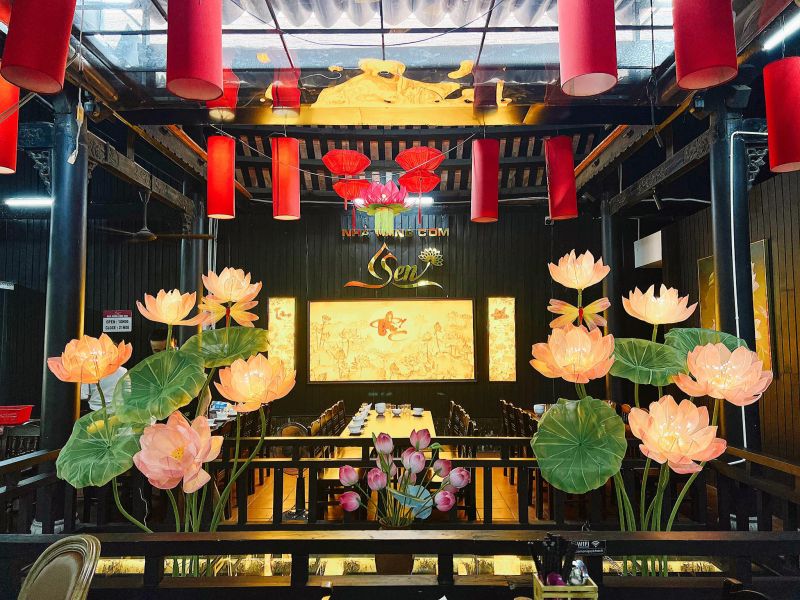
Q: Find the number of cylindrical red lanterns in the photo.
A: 10